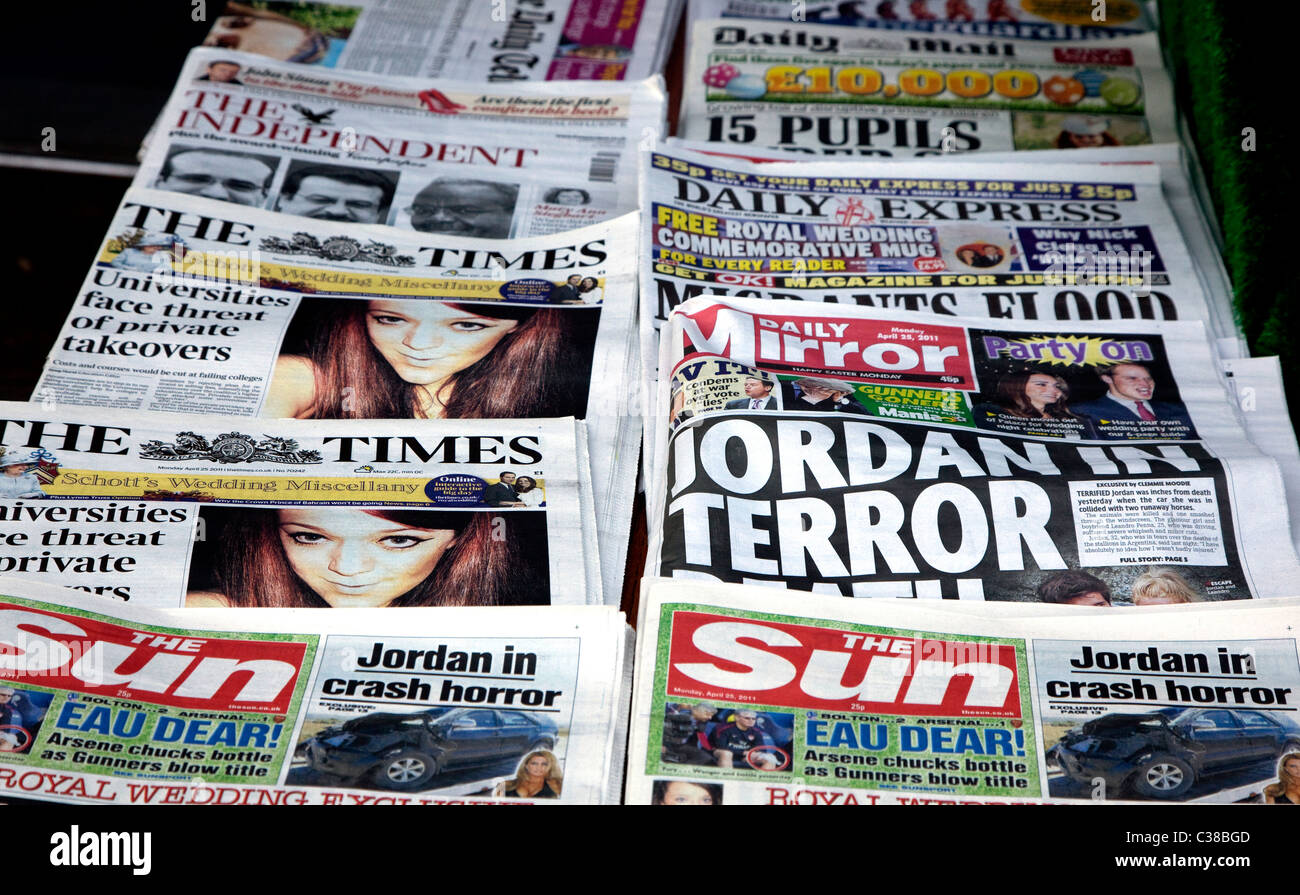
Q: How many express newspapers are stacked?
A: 1